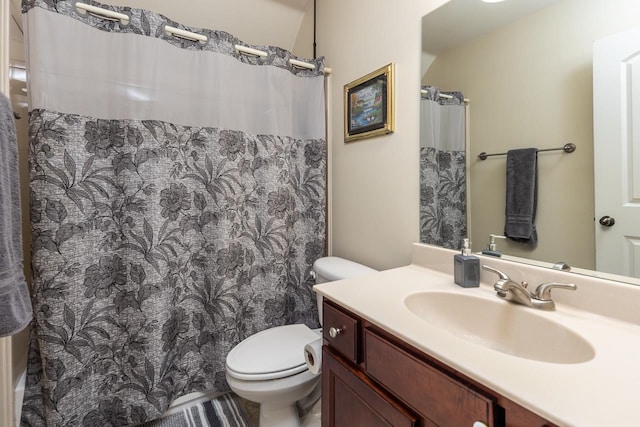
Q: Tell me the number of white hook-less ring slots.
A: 4